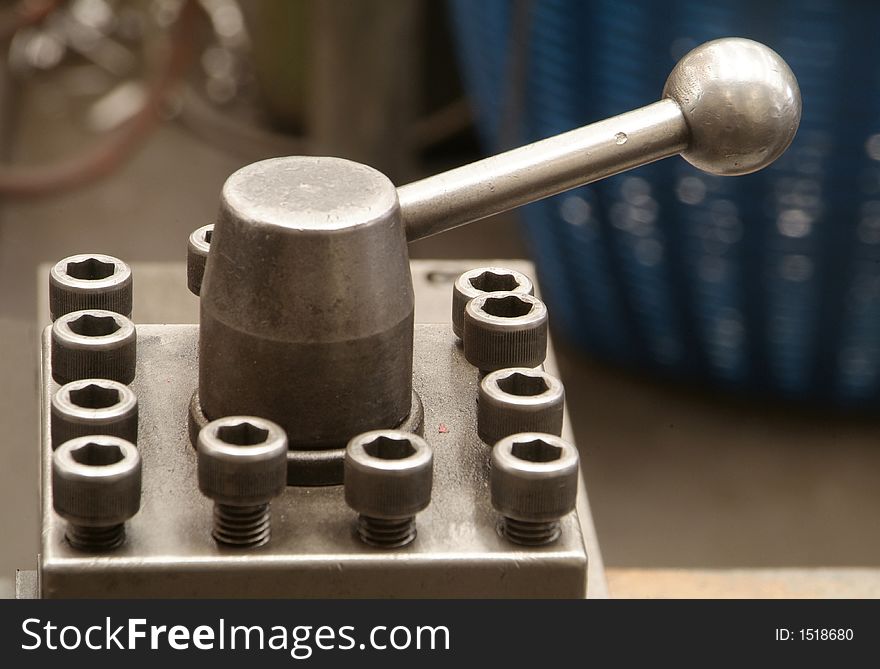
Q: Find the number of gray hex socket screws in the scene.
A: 11